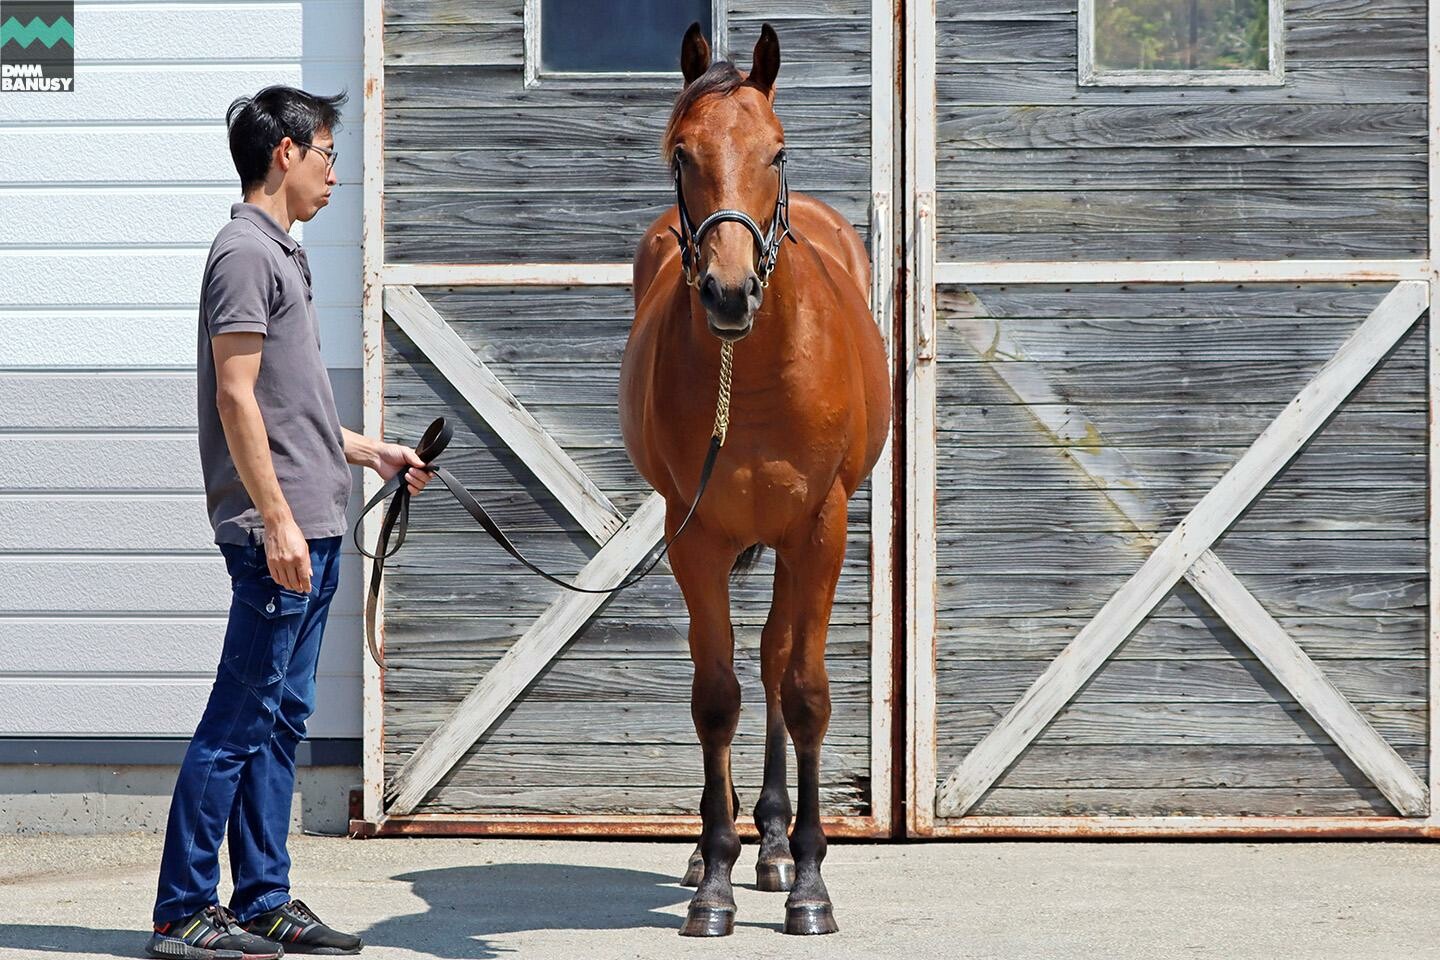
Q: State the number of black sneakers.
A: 2